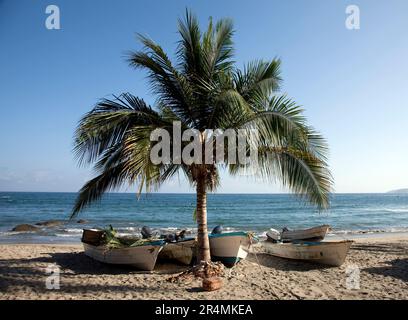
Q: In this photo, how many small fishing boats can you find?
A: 5